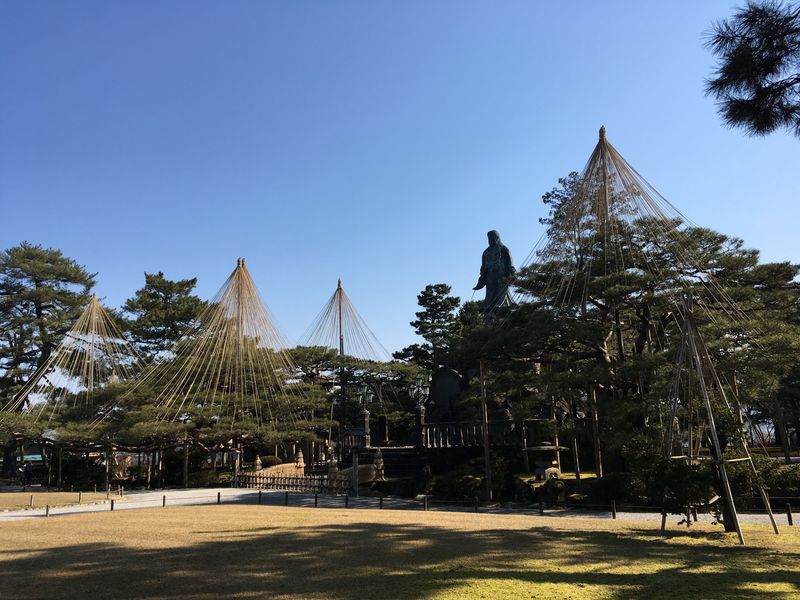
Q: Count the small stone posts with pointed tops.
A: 4